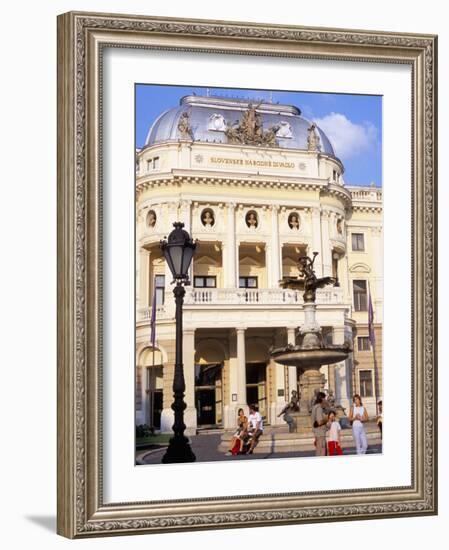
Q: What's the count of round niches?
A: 5